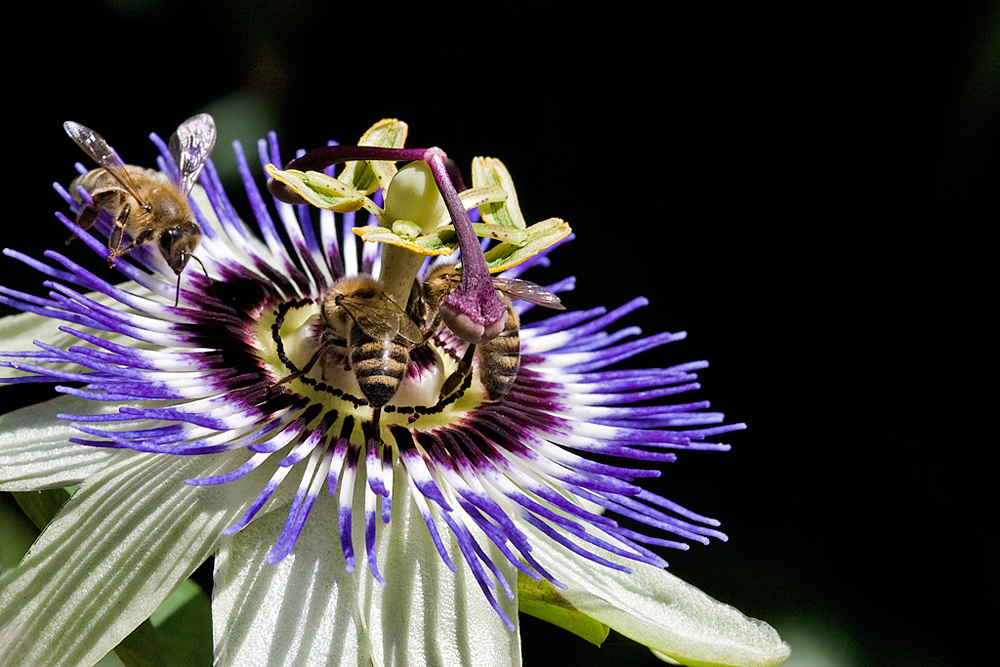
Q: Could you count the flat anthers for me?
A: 5